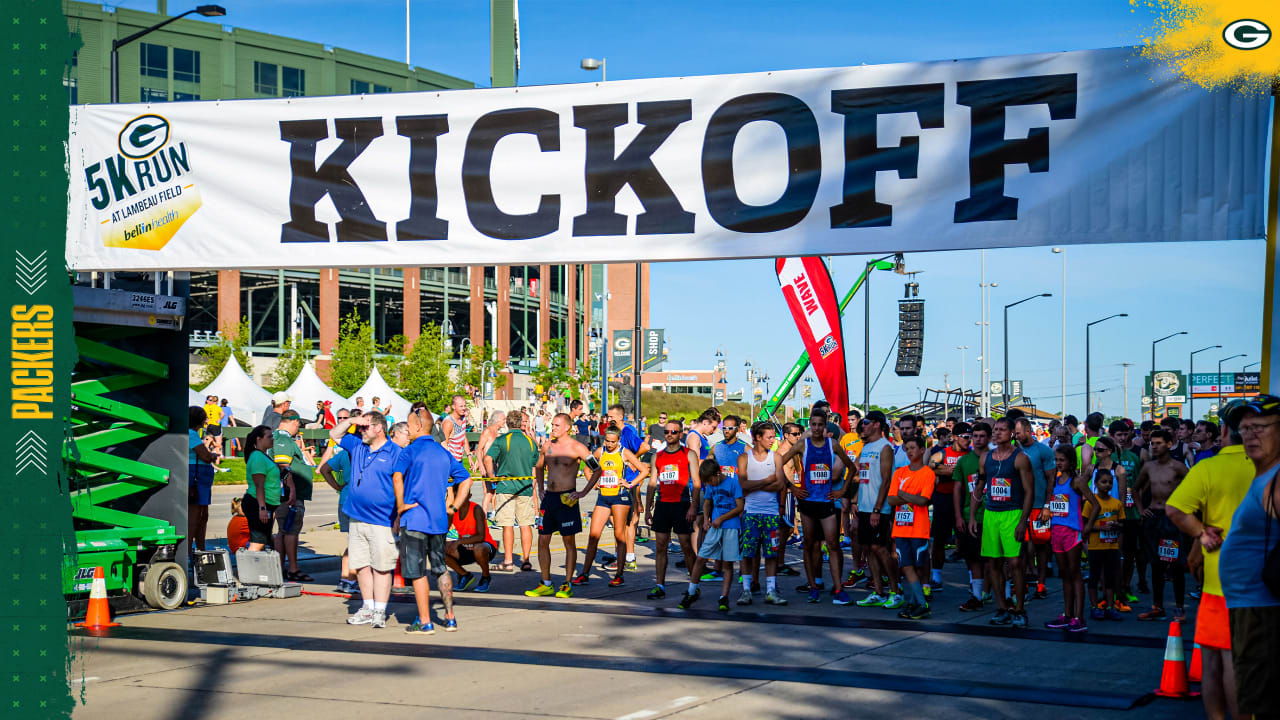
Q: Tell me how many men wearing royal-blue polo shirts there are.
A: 2